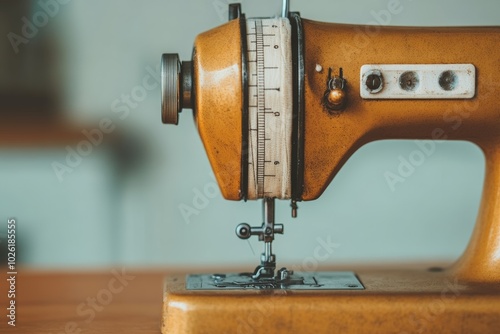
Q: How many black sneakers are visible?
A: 0